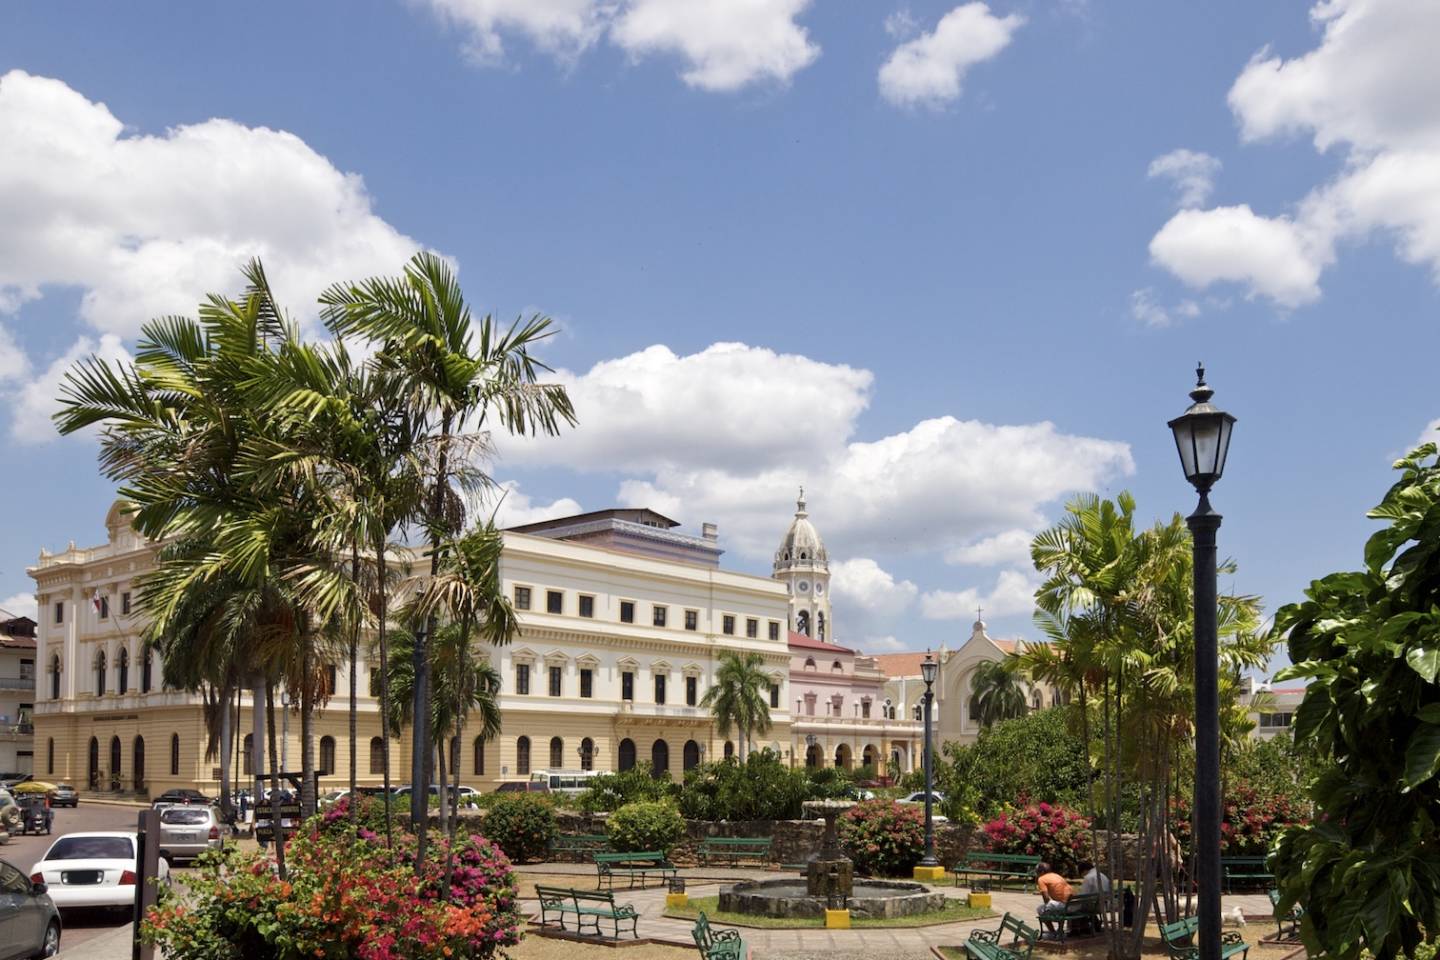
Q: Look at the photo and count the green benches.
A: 11